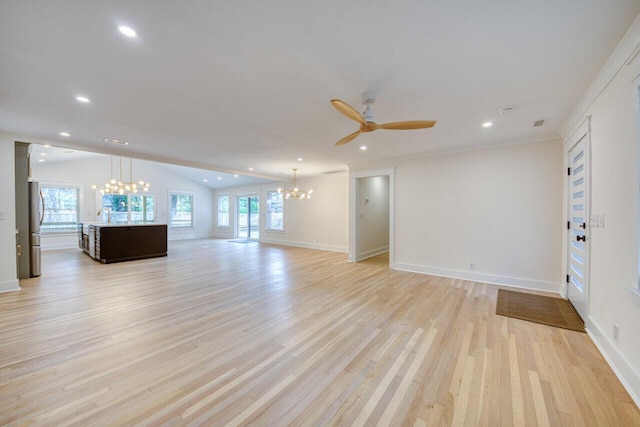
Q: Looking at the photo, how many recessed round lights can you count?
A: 13